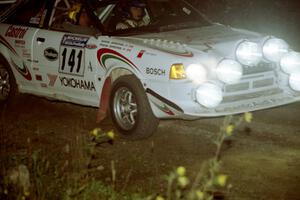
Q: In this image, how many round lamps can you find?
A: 6